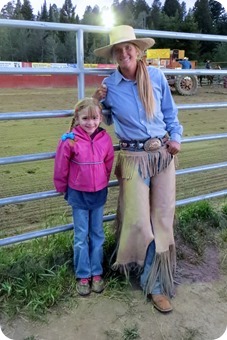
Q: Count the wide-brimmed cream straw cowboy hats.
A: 1